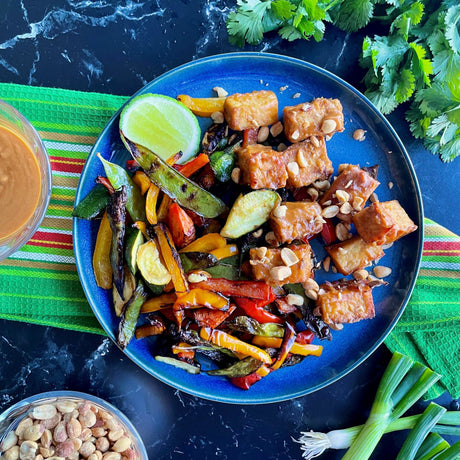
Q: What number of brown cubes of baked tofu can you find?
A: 10